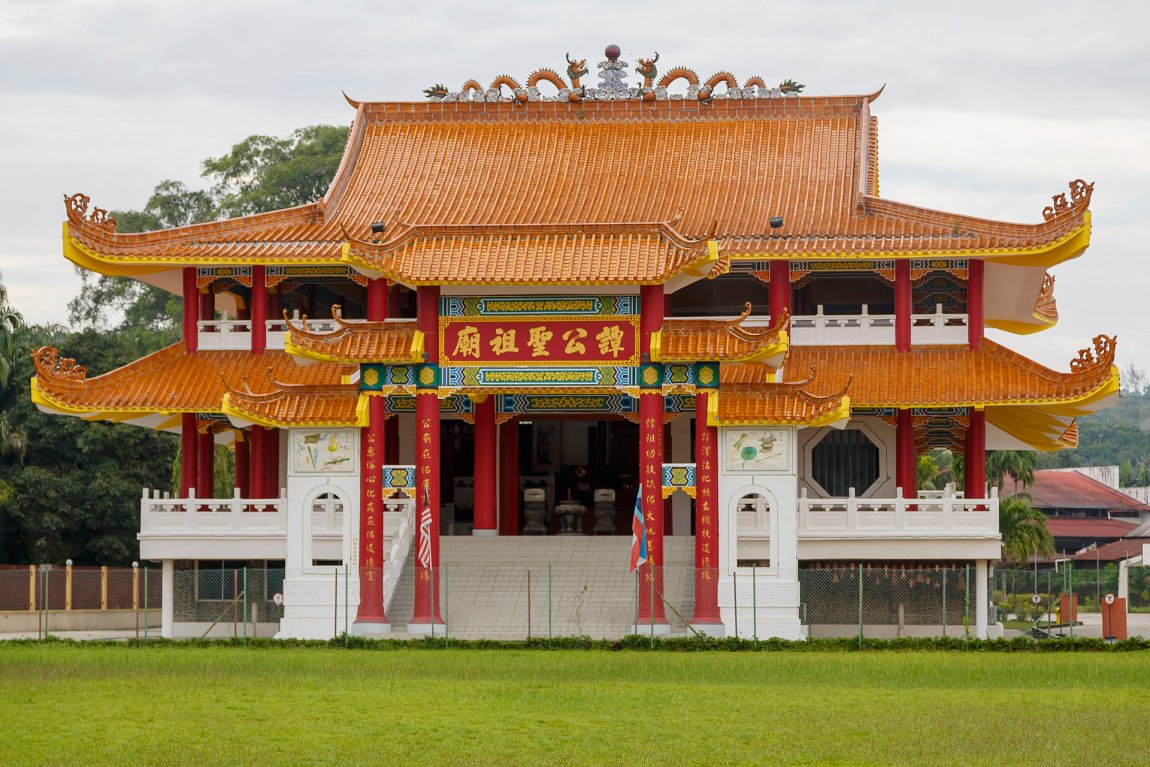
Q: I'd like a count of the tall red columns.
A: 4